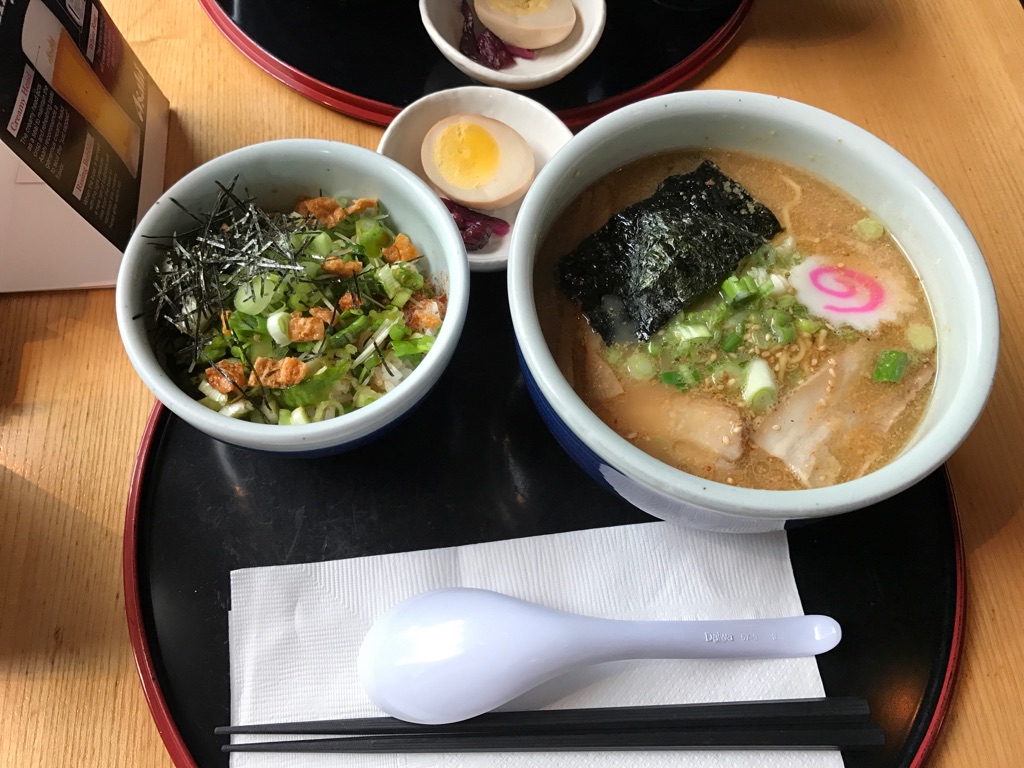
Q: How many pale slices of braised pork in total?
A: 2